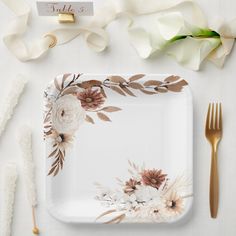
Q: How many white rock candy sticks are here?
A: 3